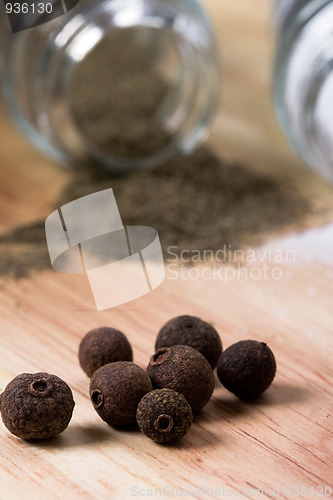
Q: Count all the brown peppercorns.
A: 7